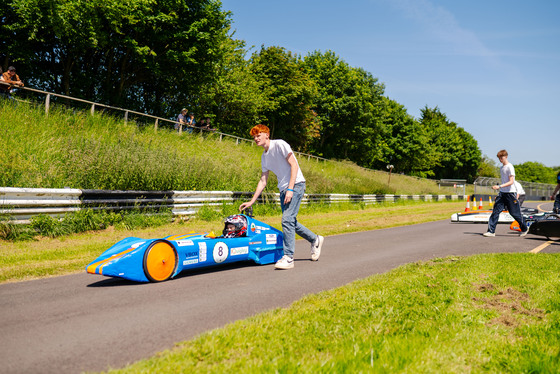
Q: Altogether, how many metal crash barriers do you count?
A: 1